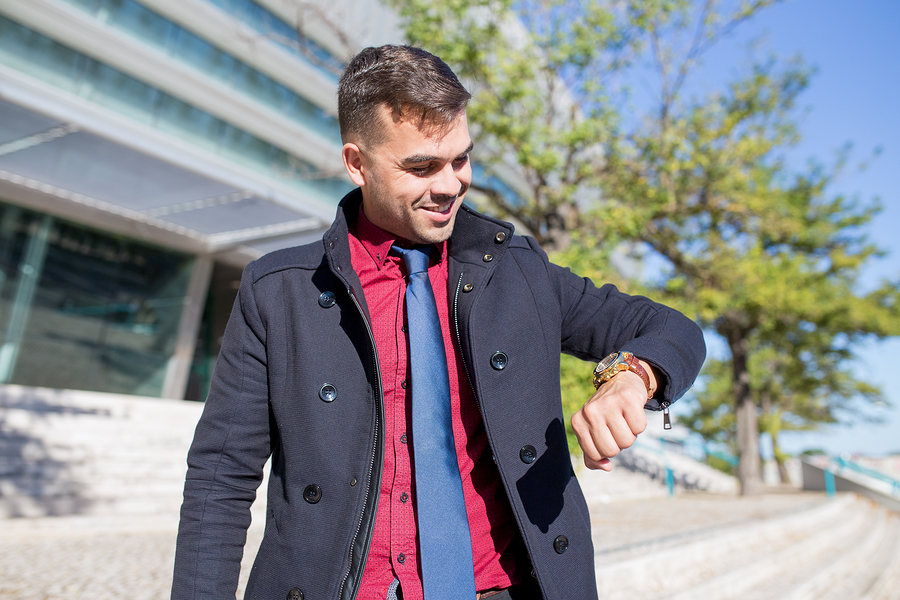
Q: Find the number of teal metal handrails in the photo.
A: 2